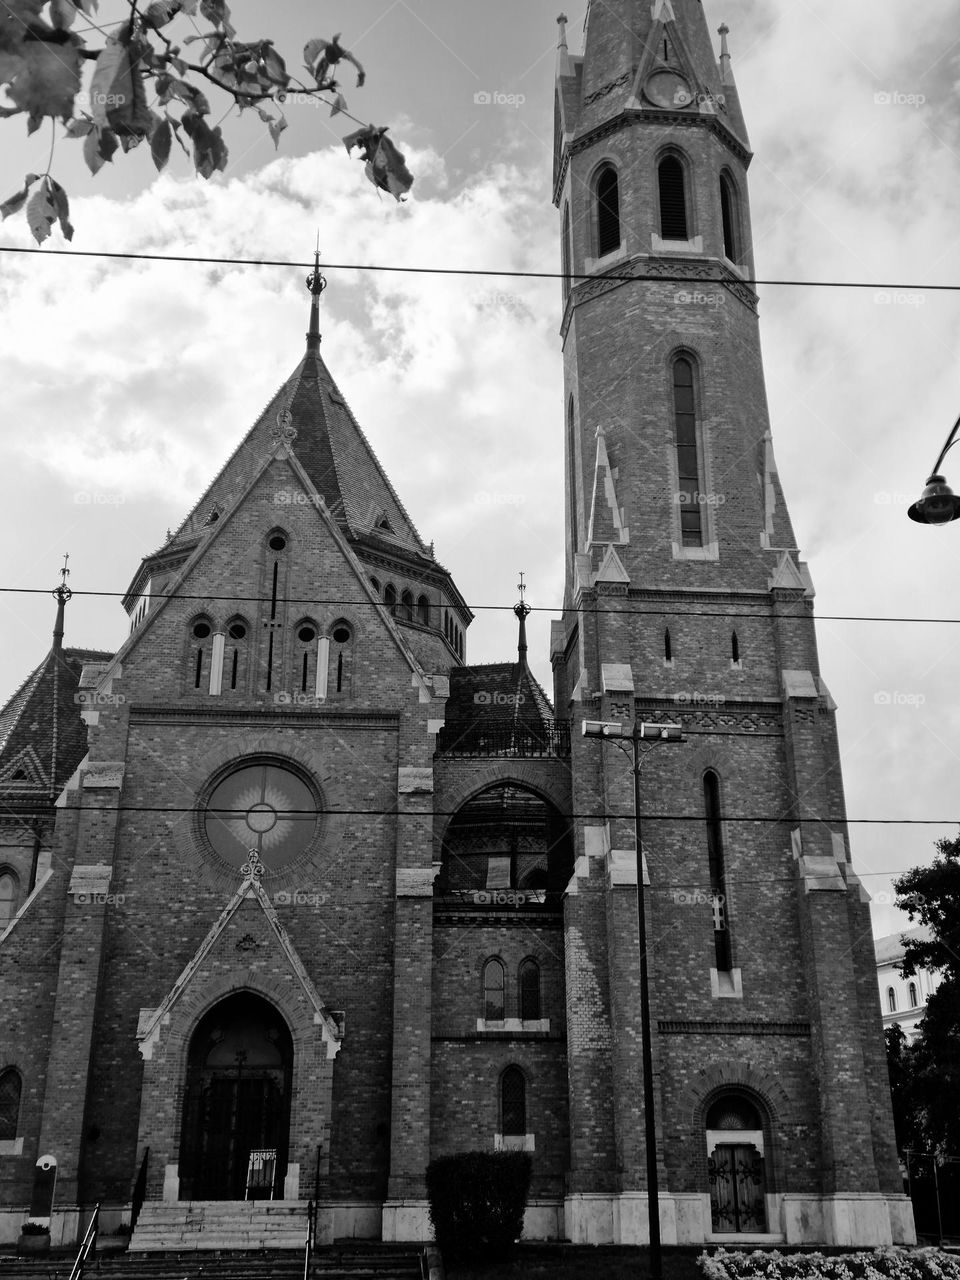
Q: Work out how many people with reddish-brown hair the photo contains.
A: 0